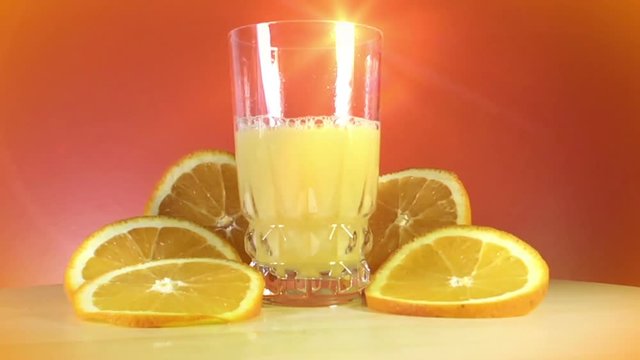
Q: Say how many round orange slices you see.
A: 5